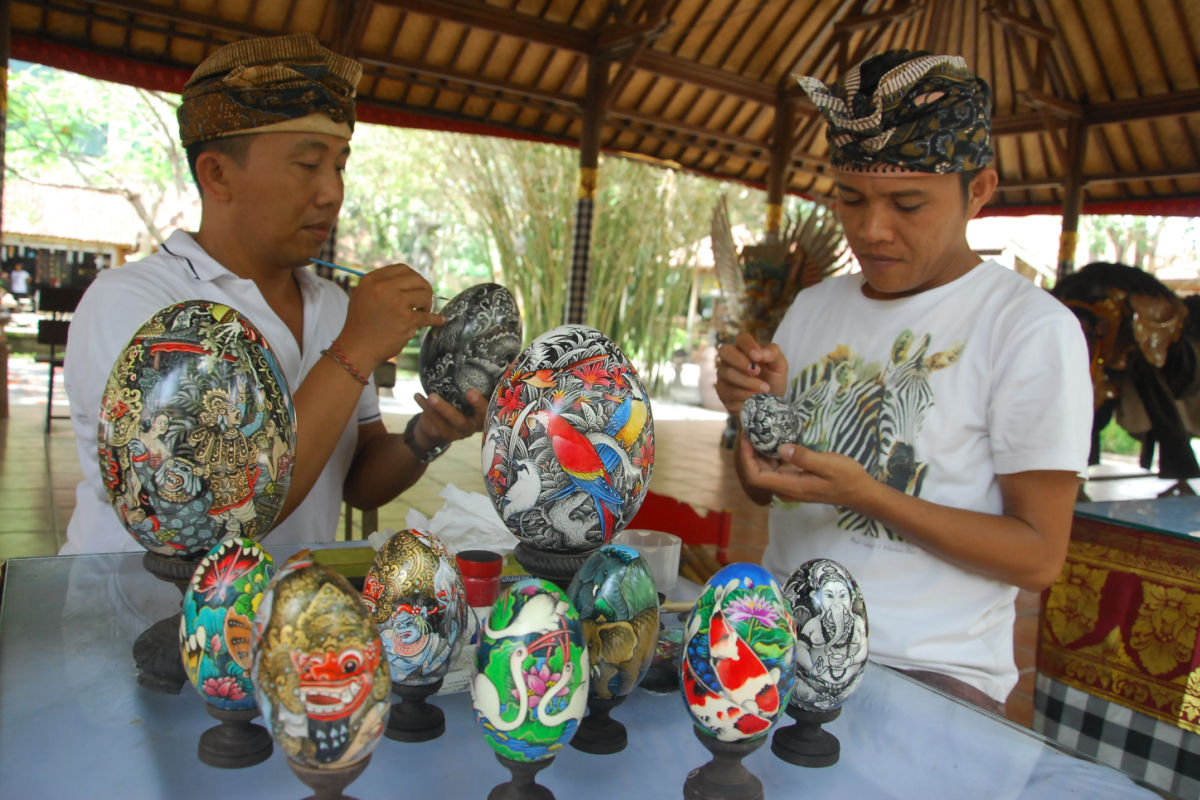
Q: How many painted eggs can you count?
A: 11